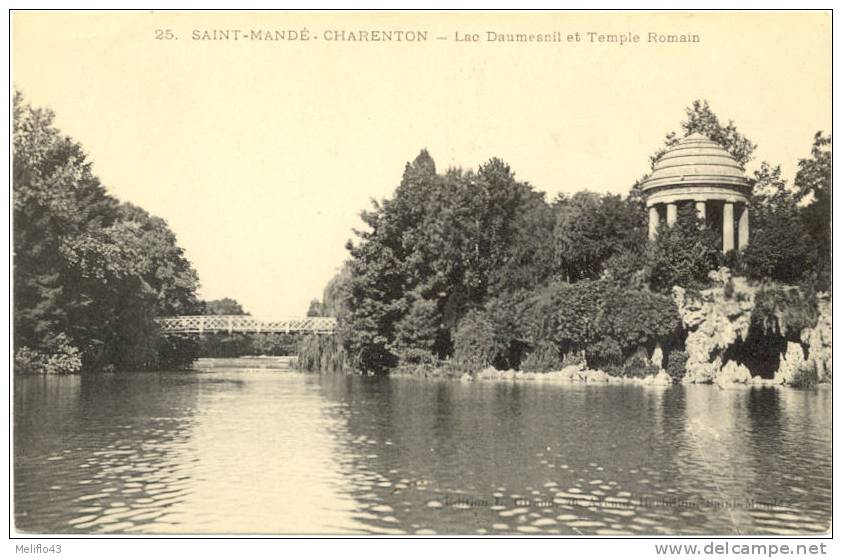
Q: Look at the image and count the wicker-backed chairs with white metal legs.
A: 0